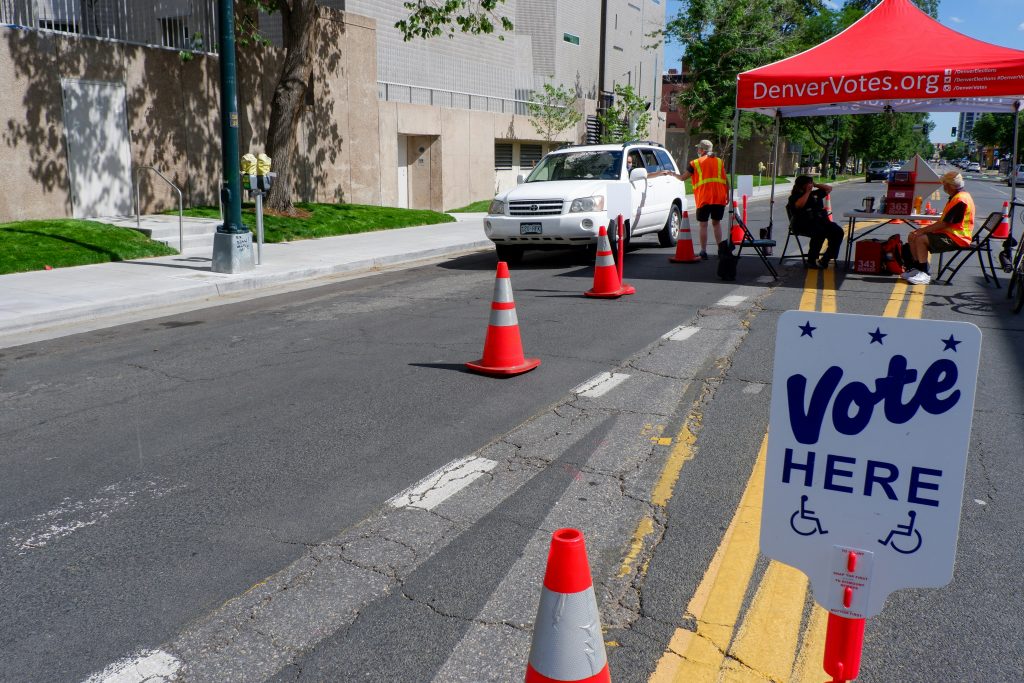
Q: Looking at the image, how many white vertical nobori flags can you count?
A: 0